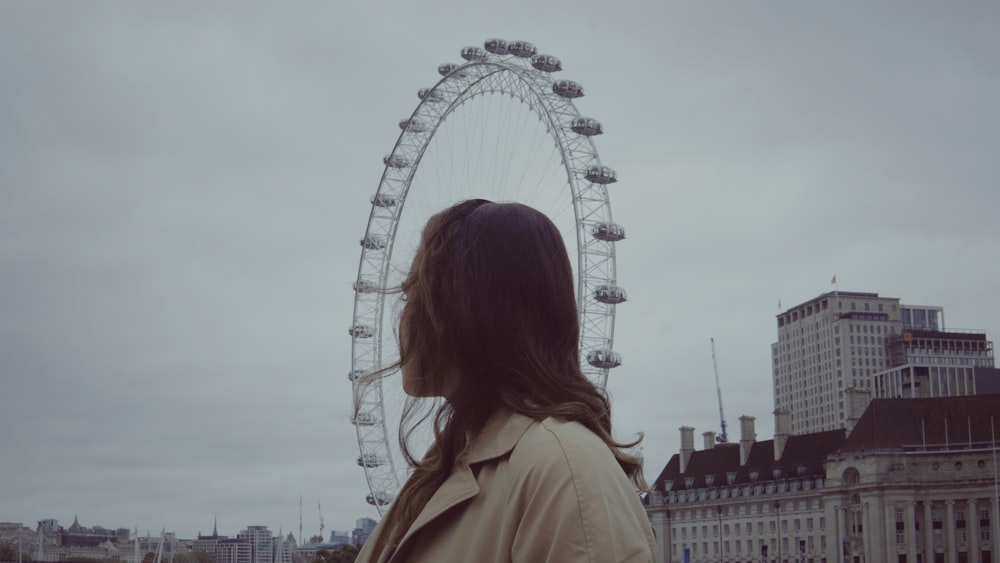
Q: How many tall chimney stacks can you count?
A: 5